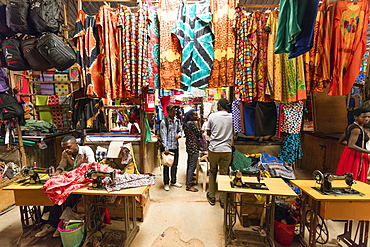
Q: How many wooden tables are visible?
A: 4